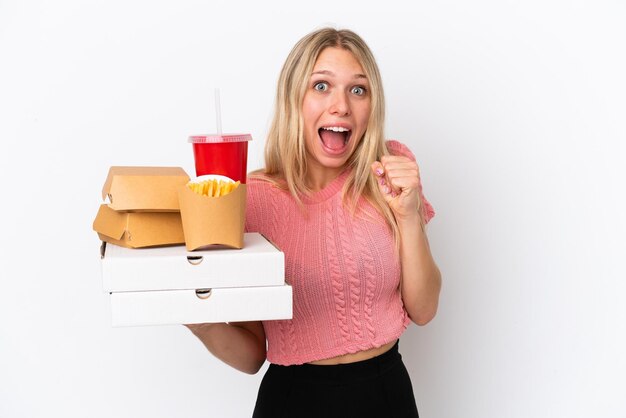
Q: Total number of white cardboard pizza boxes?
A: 2